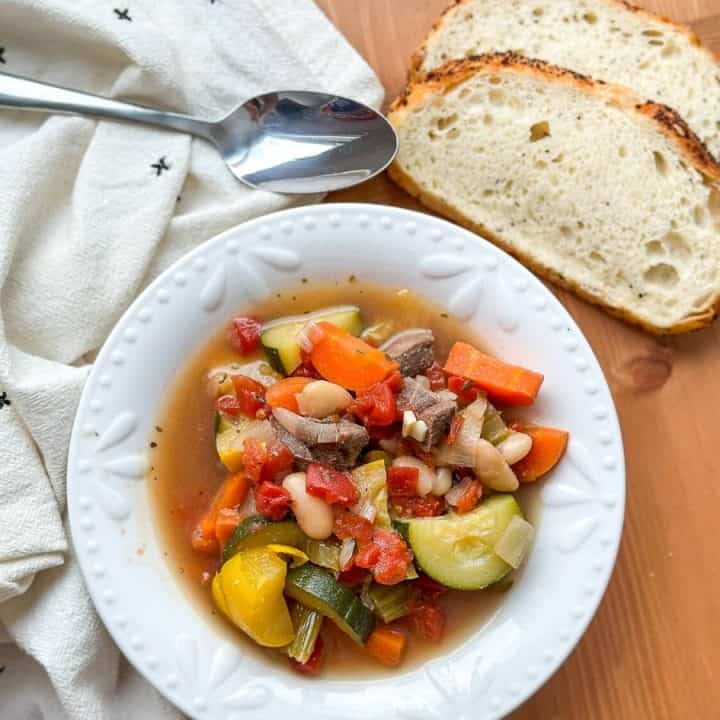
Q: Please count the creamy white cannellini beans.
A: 6